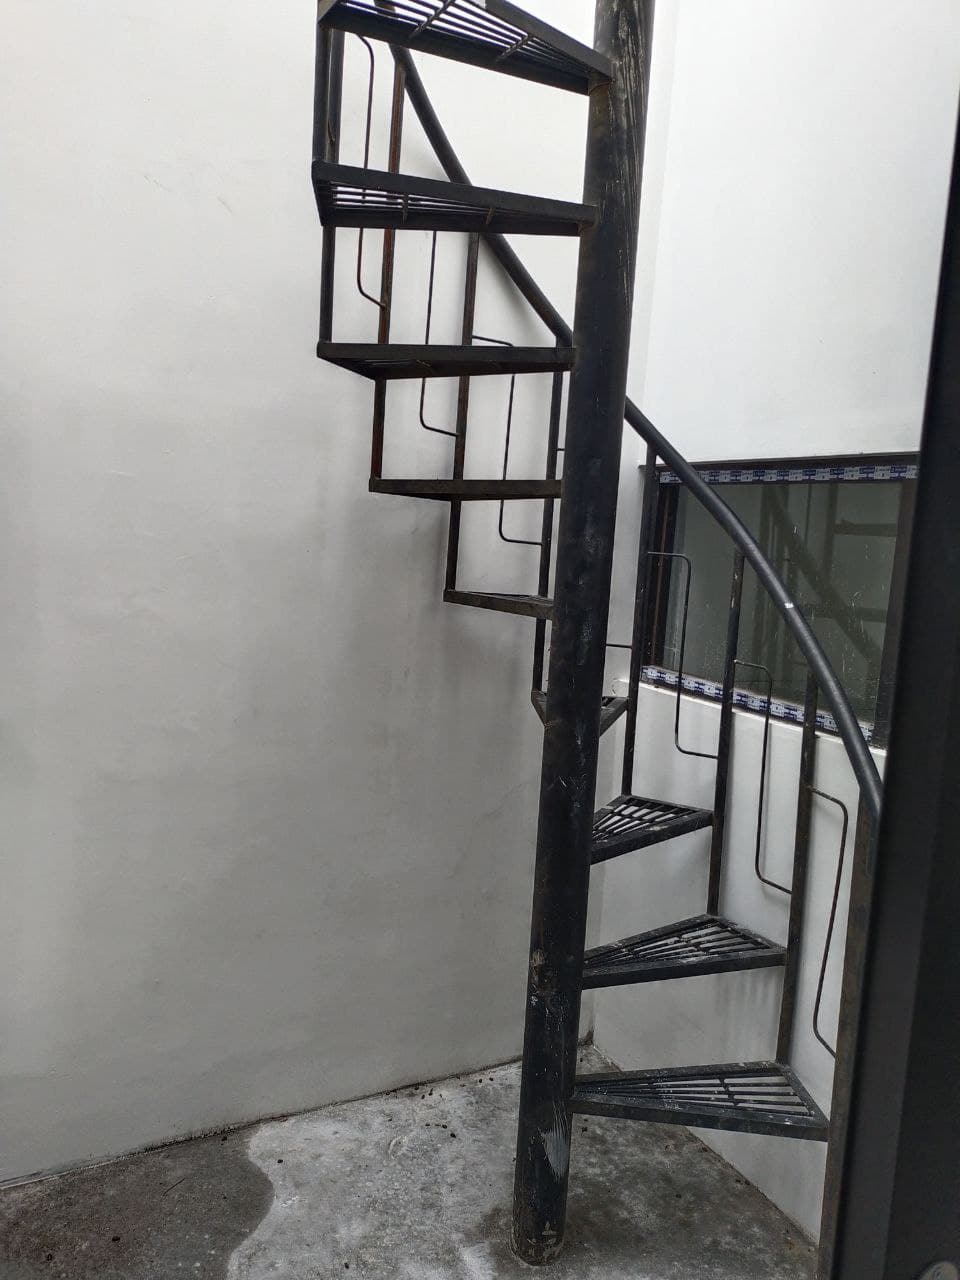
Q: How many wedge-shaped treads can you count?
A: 9